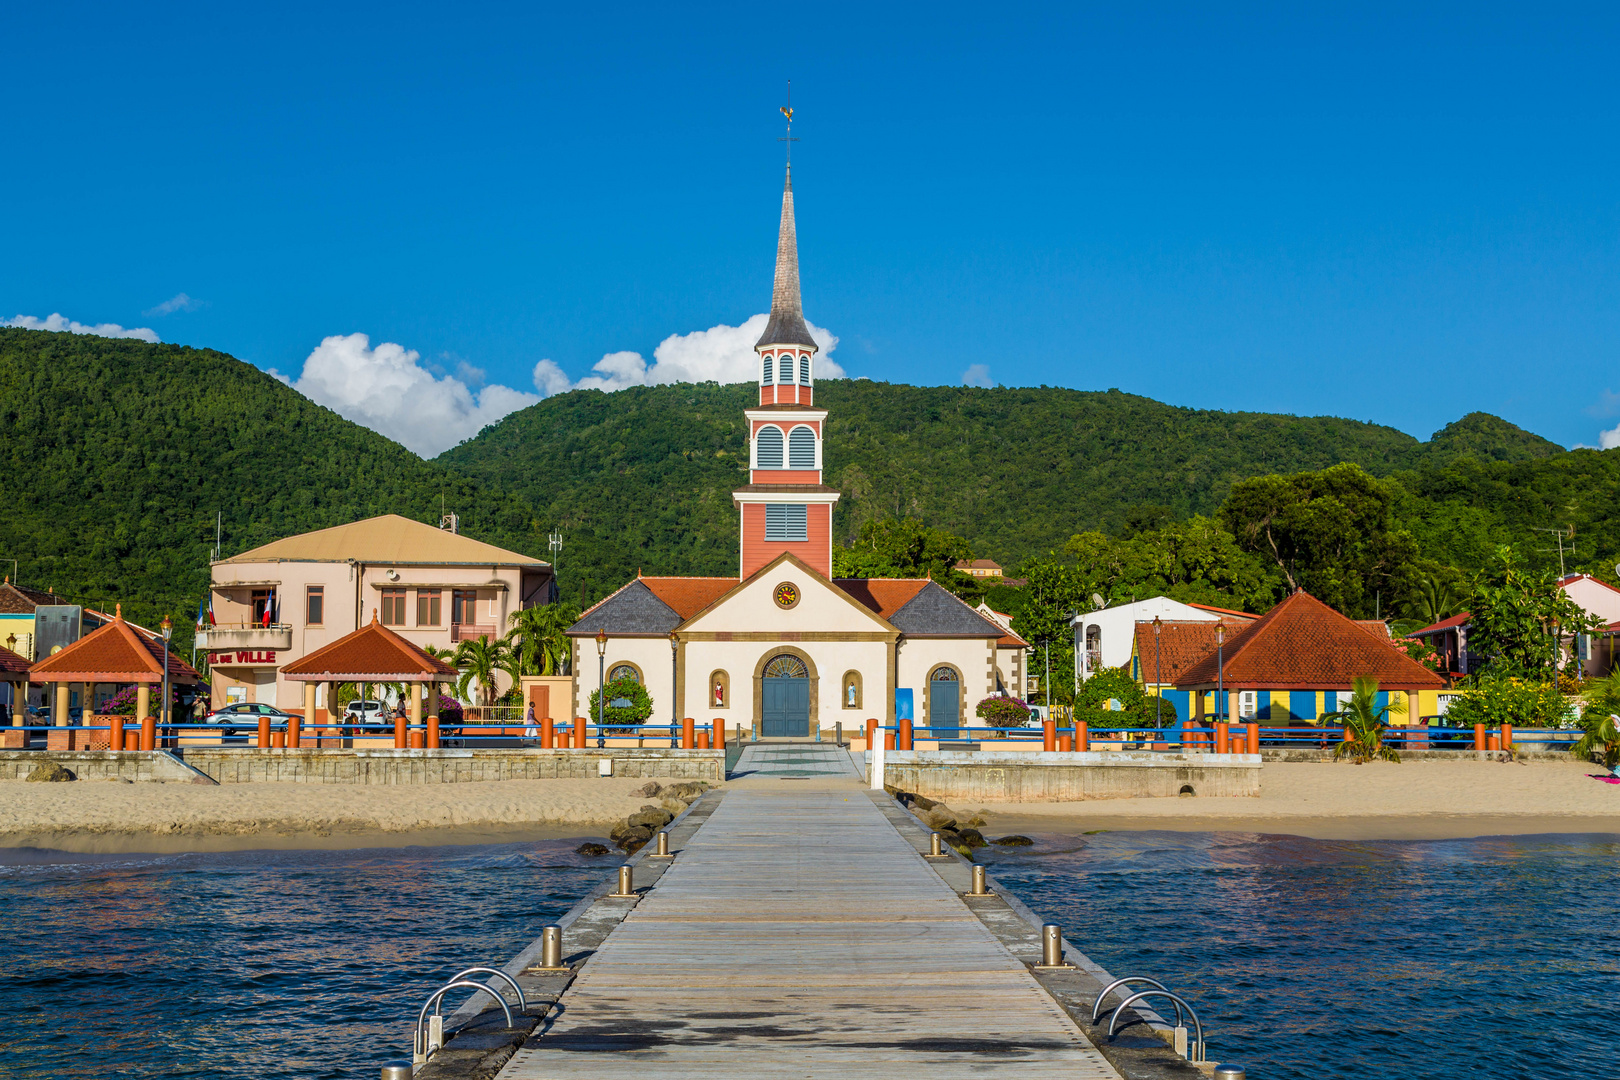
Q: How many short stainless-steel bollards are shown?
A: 8